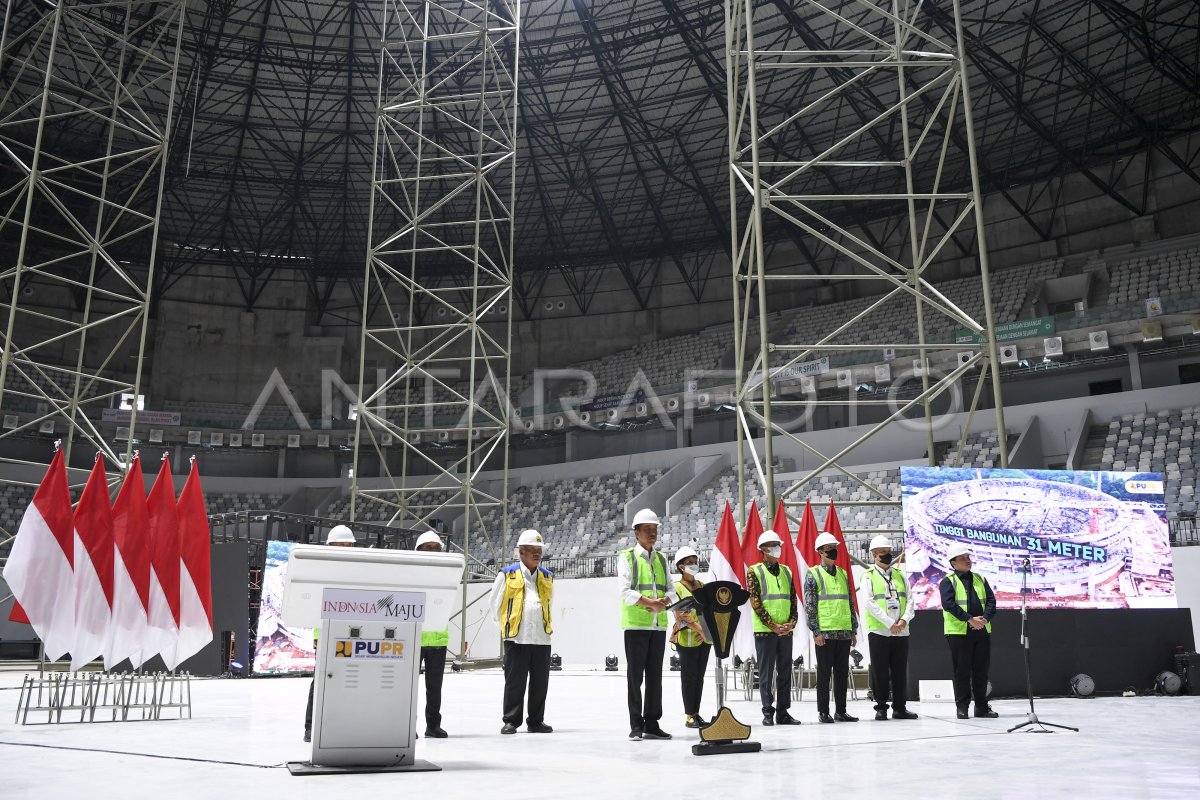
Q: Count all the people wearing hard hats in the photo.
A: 9